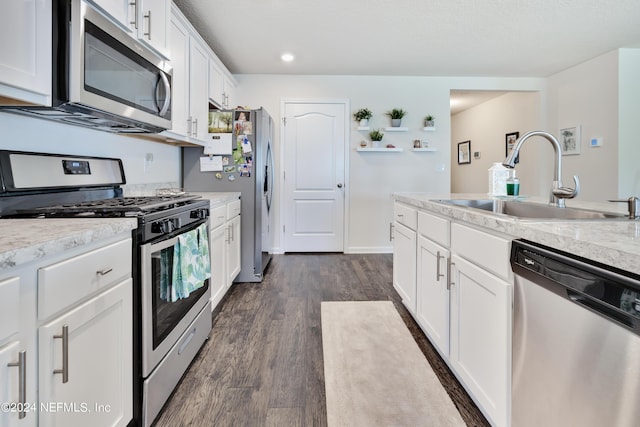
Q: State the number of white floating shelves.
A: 5